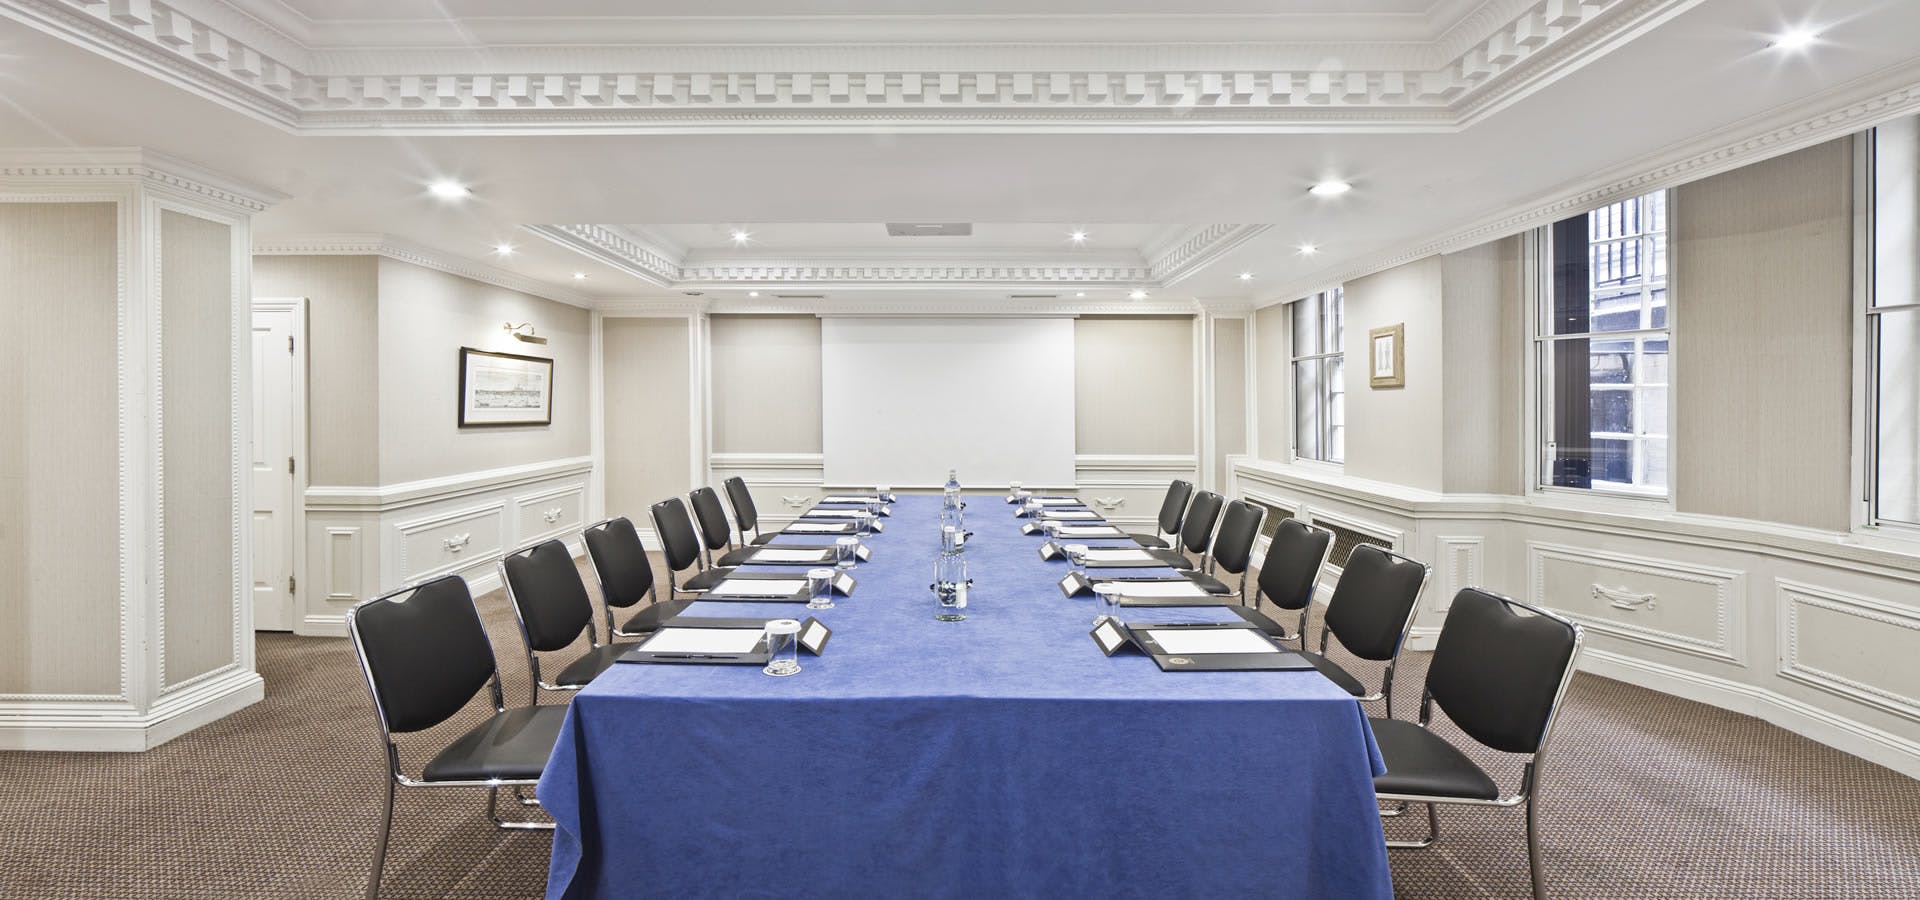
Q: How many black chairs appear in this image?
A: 12